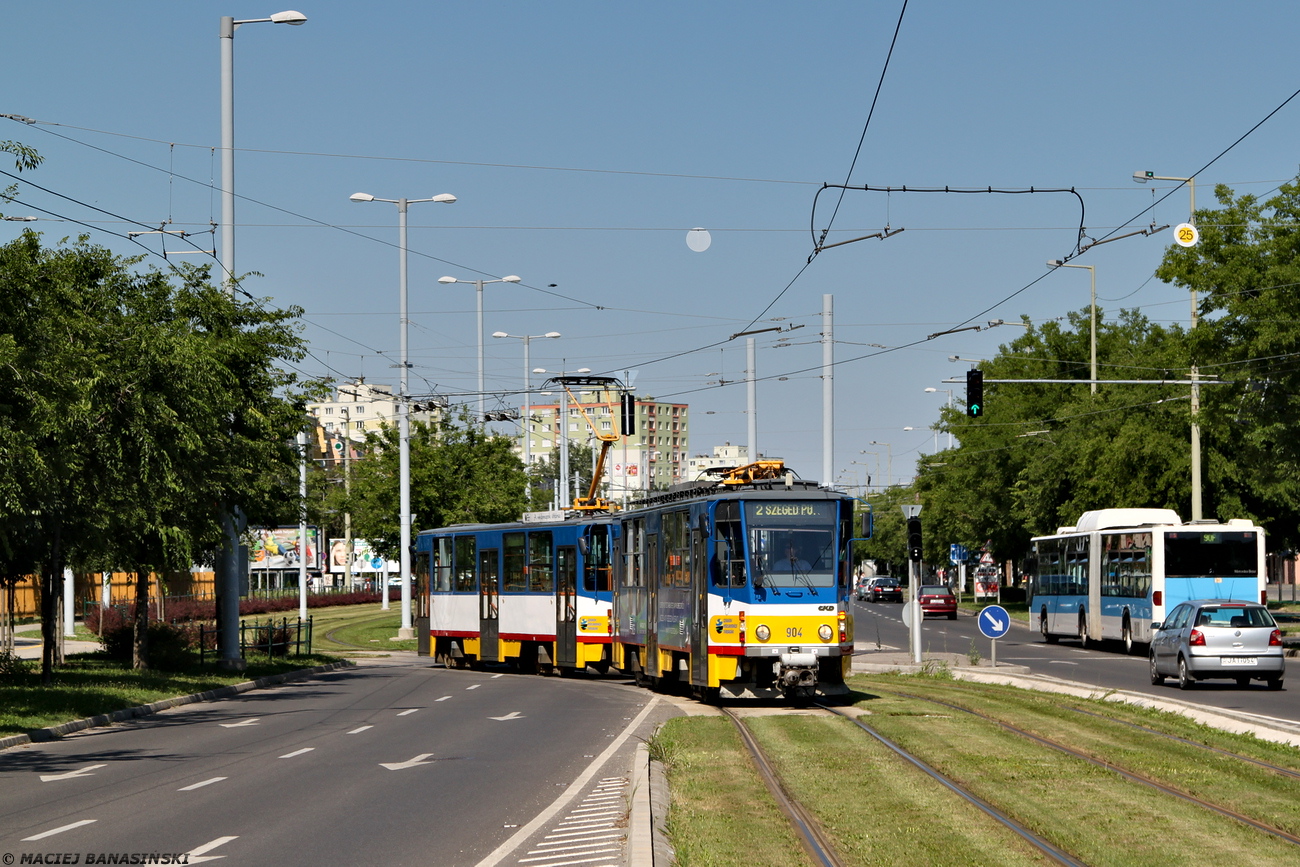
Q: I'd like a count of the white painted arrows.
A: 5